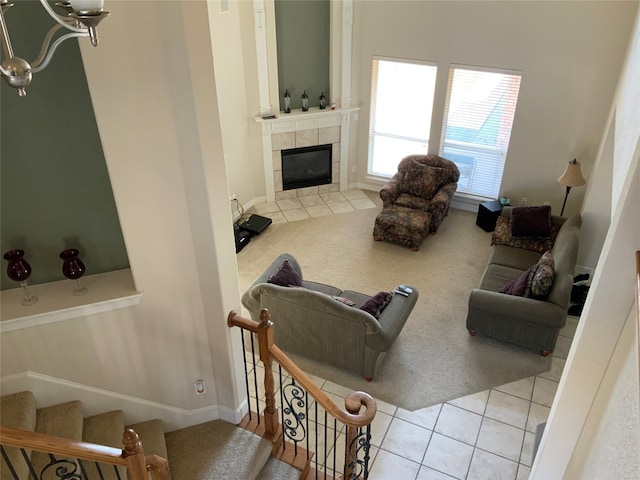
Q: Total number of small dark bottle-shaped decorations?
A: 3